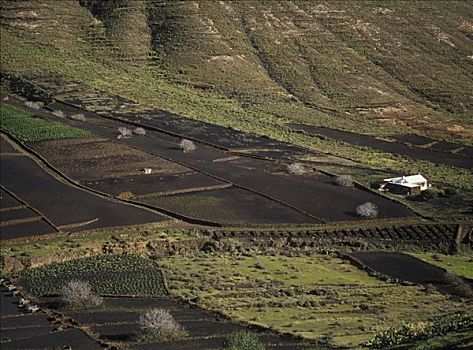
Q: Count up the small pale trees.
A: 11